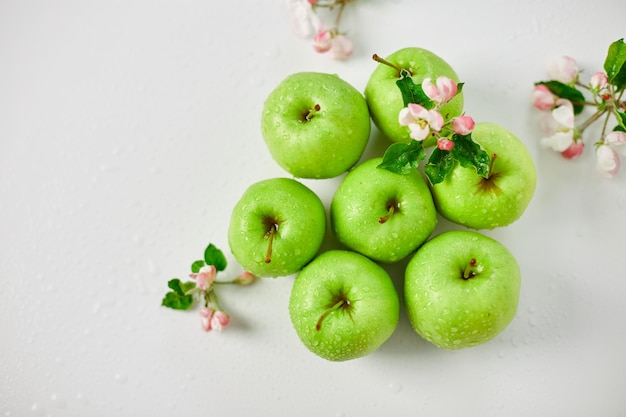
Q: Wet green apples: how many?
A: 7